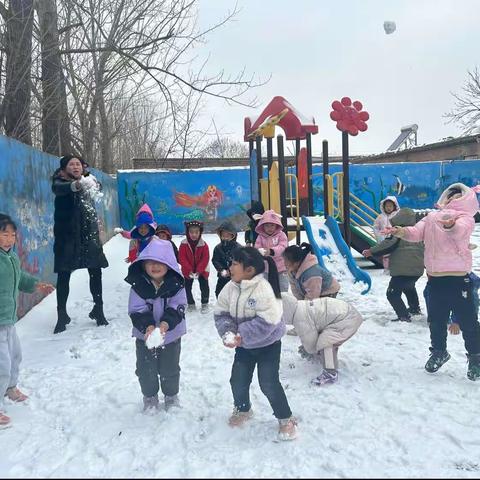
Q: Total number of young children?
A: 15